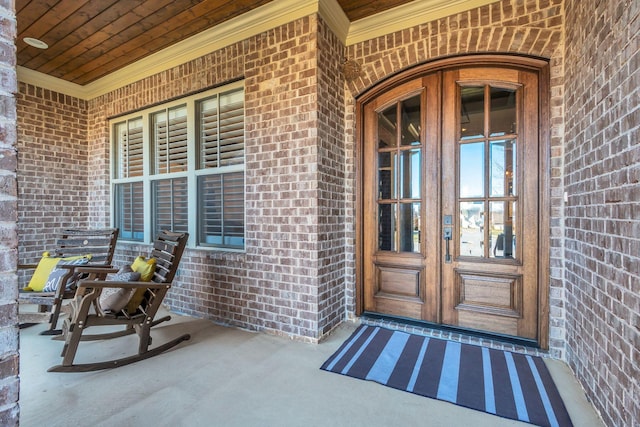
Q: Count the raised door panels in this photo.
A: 2